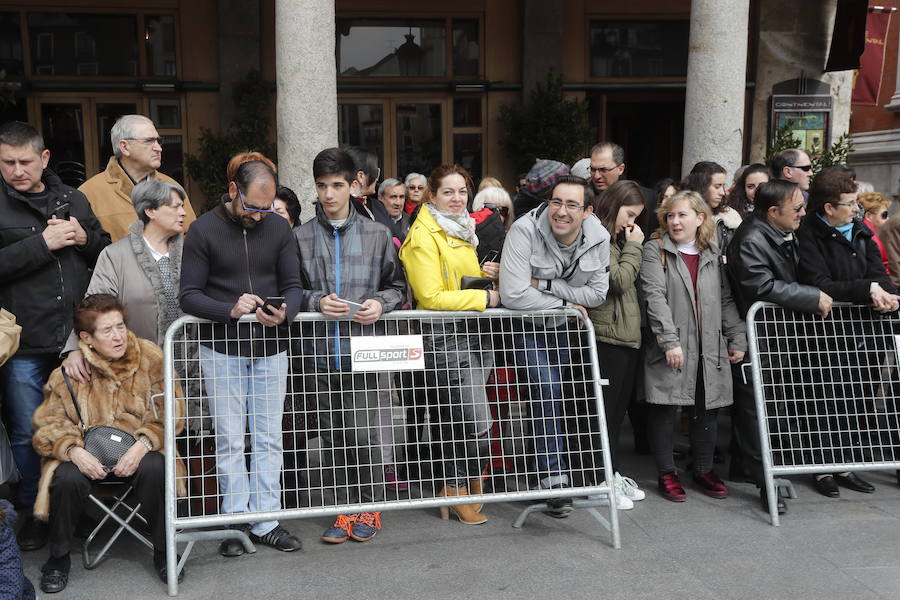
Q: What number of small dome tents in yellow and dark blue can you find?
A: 0